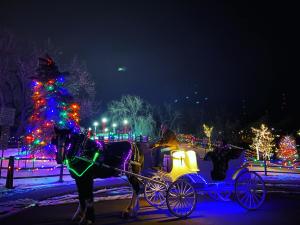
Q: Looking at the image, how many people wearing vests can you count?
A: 0